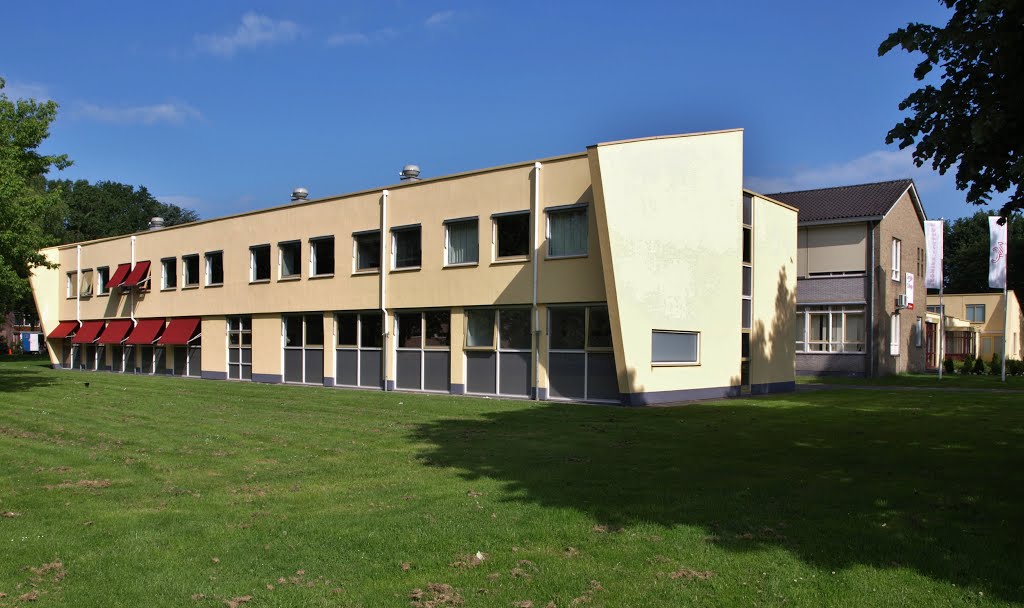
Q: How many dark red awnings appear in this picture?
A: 7